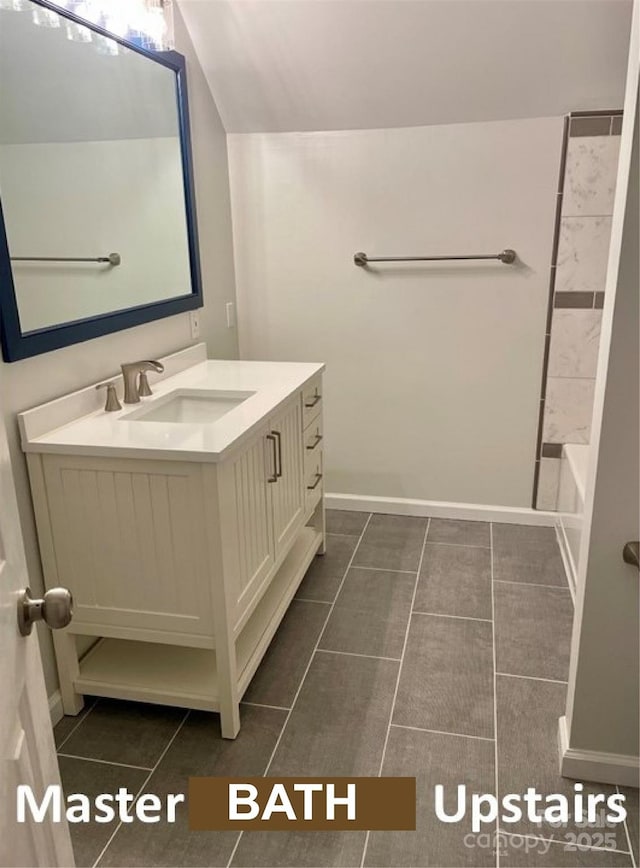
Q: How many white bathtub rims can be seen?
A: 1